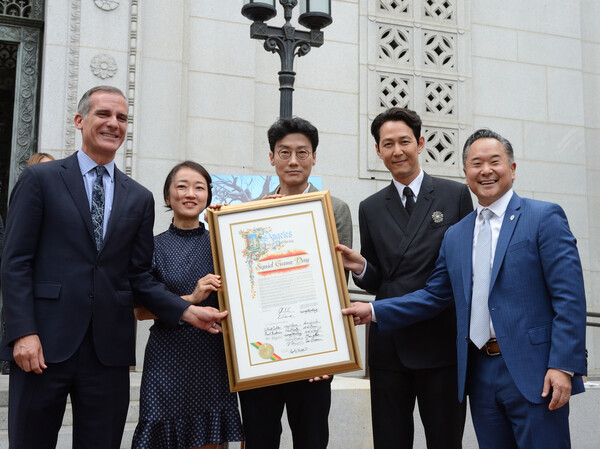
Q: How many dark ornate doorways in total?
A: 1